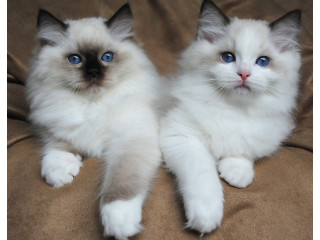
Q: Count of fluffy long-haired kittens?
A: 2